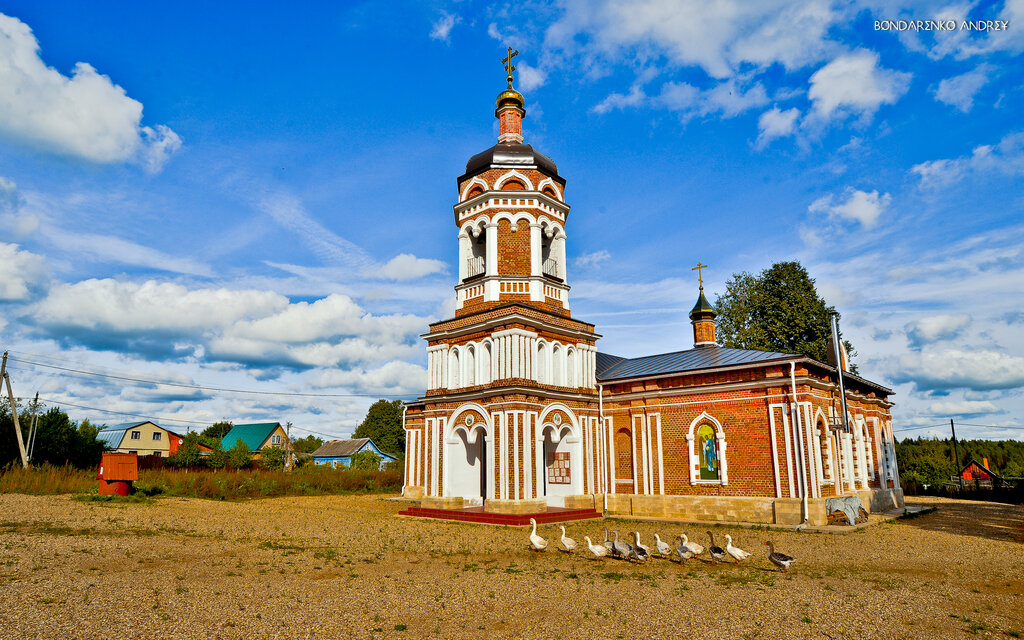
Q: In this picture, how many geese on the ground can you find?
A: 13